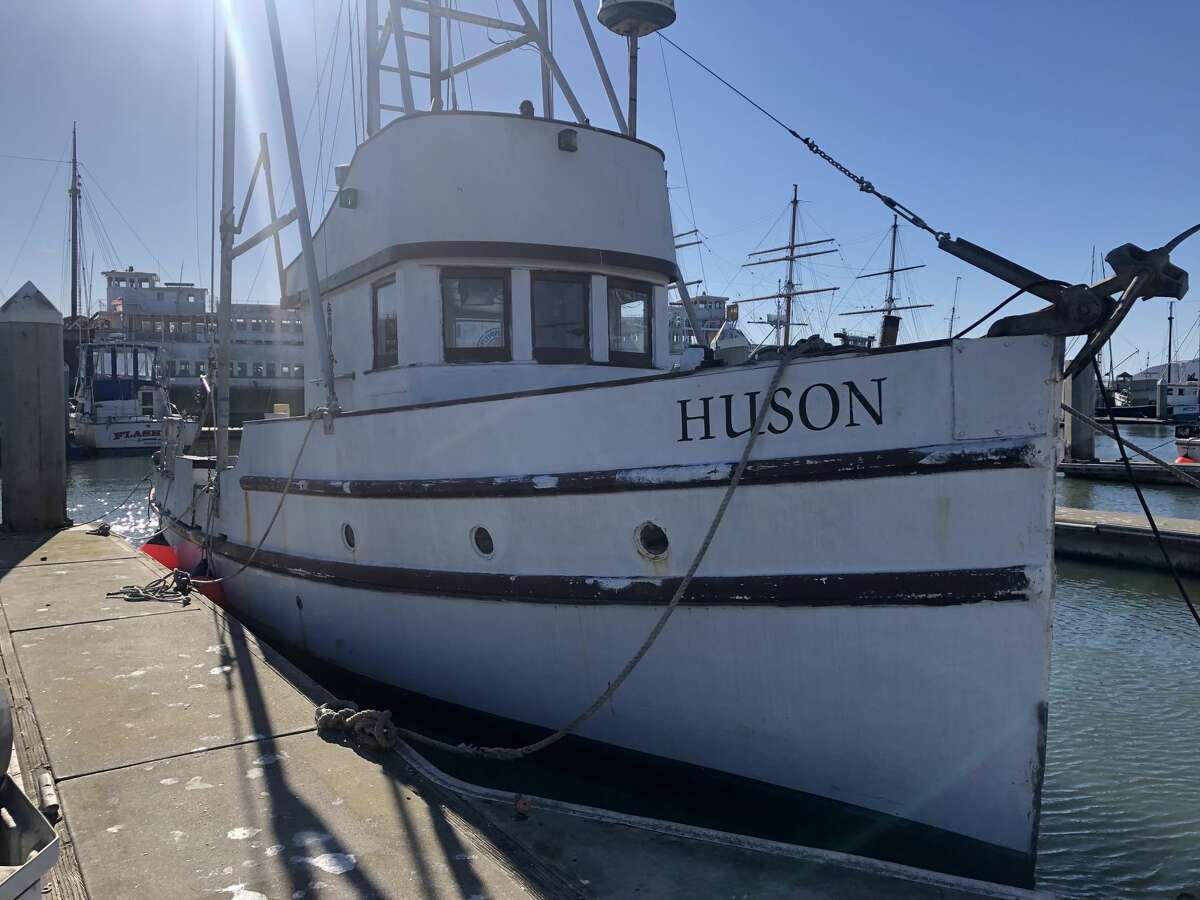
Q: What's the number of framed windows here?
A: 4